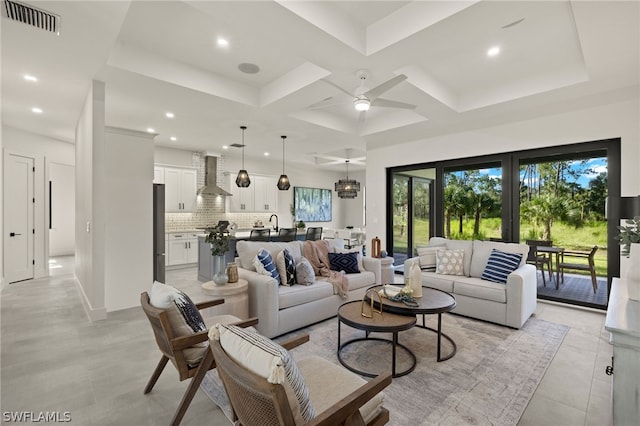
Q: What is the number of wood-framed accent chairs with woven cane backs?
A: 2